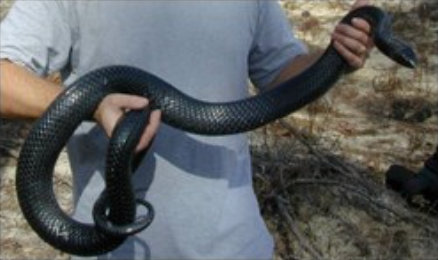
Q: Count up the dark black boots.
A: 1